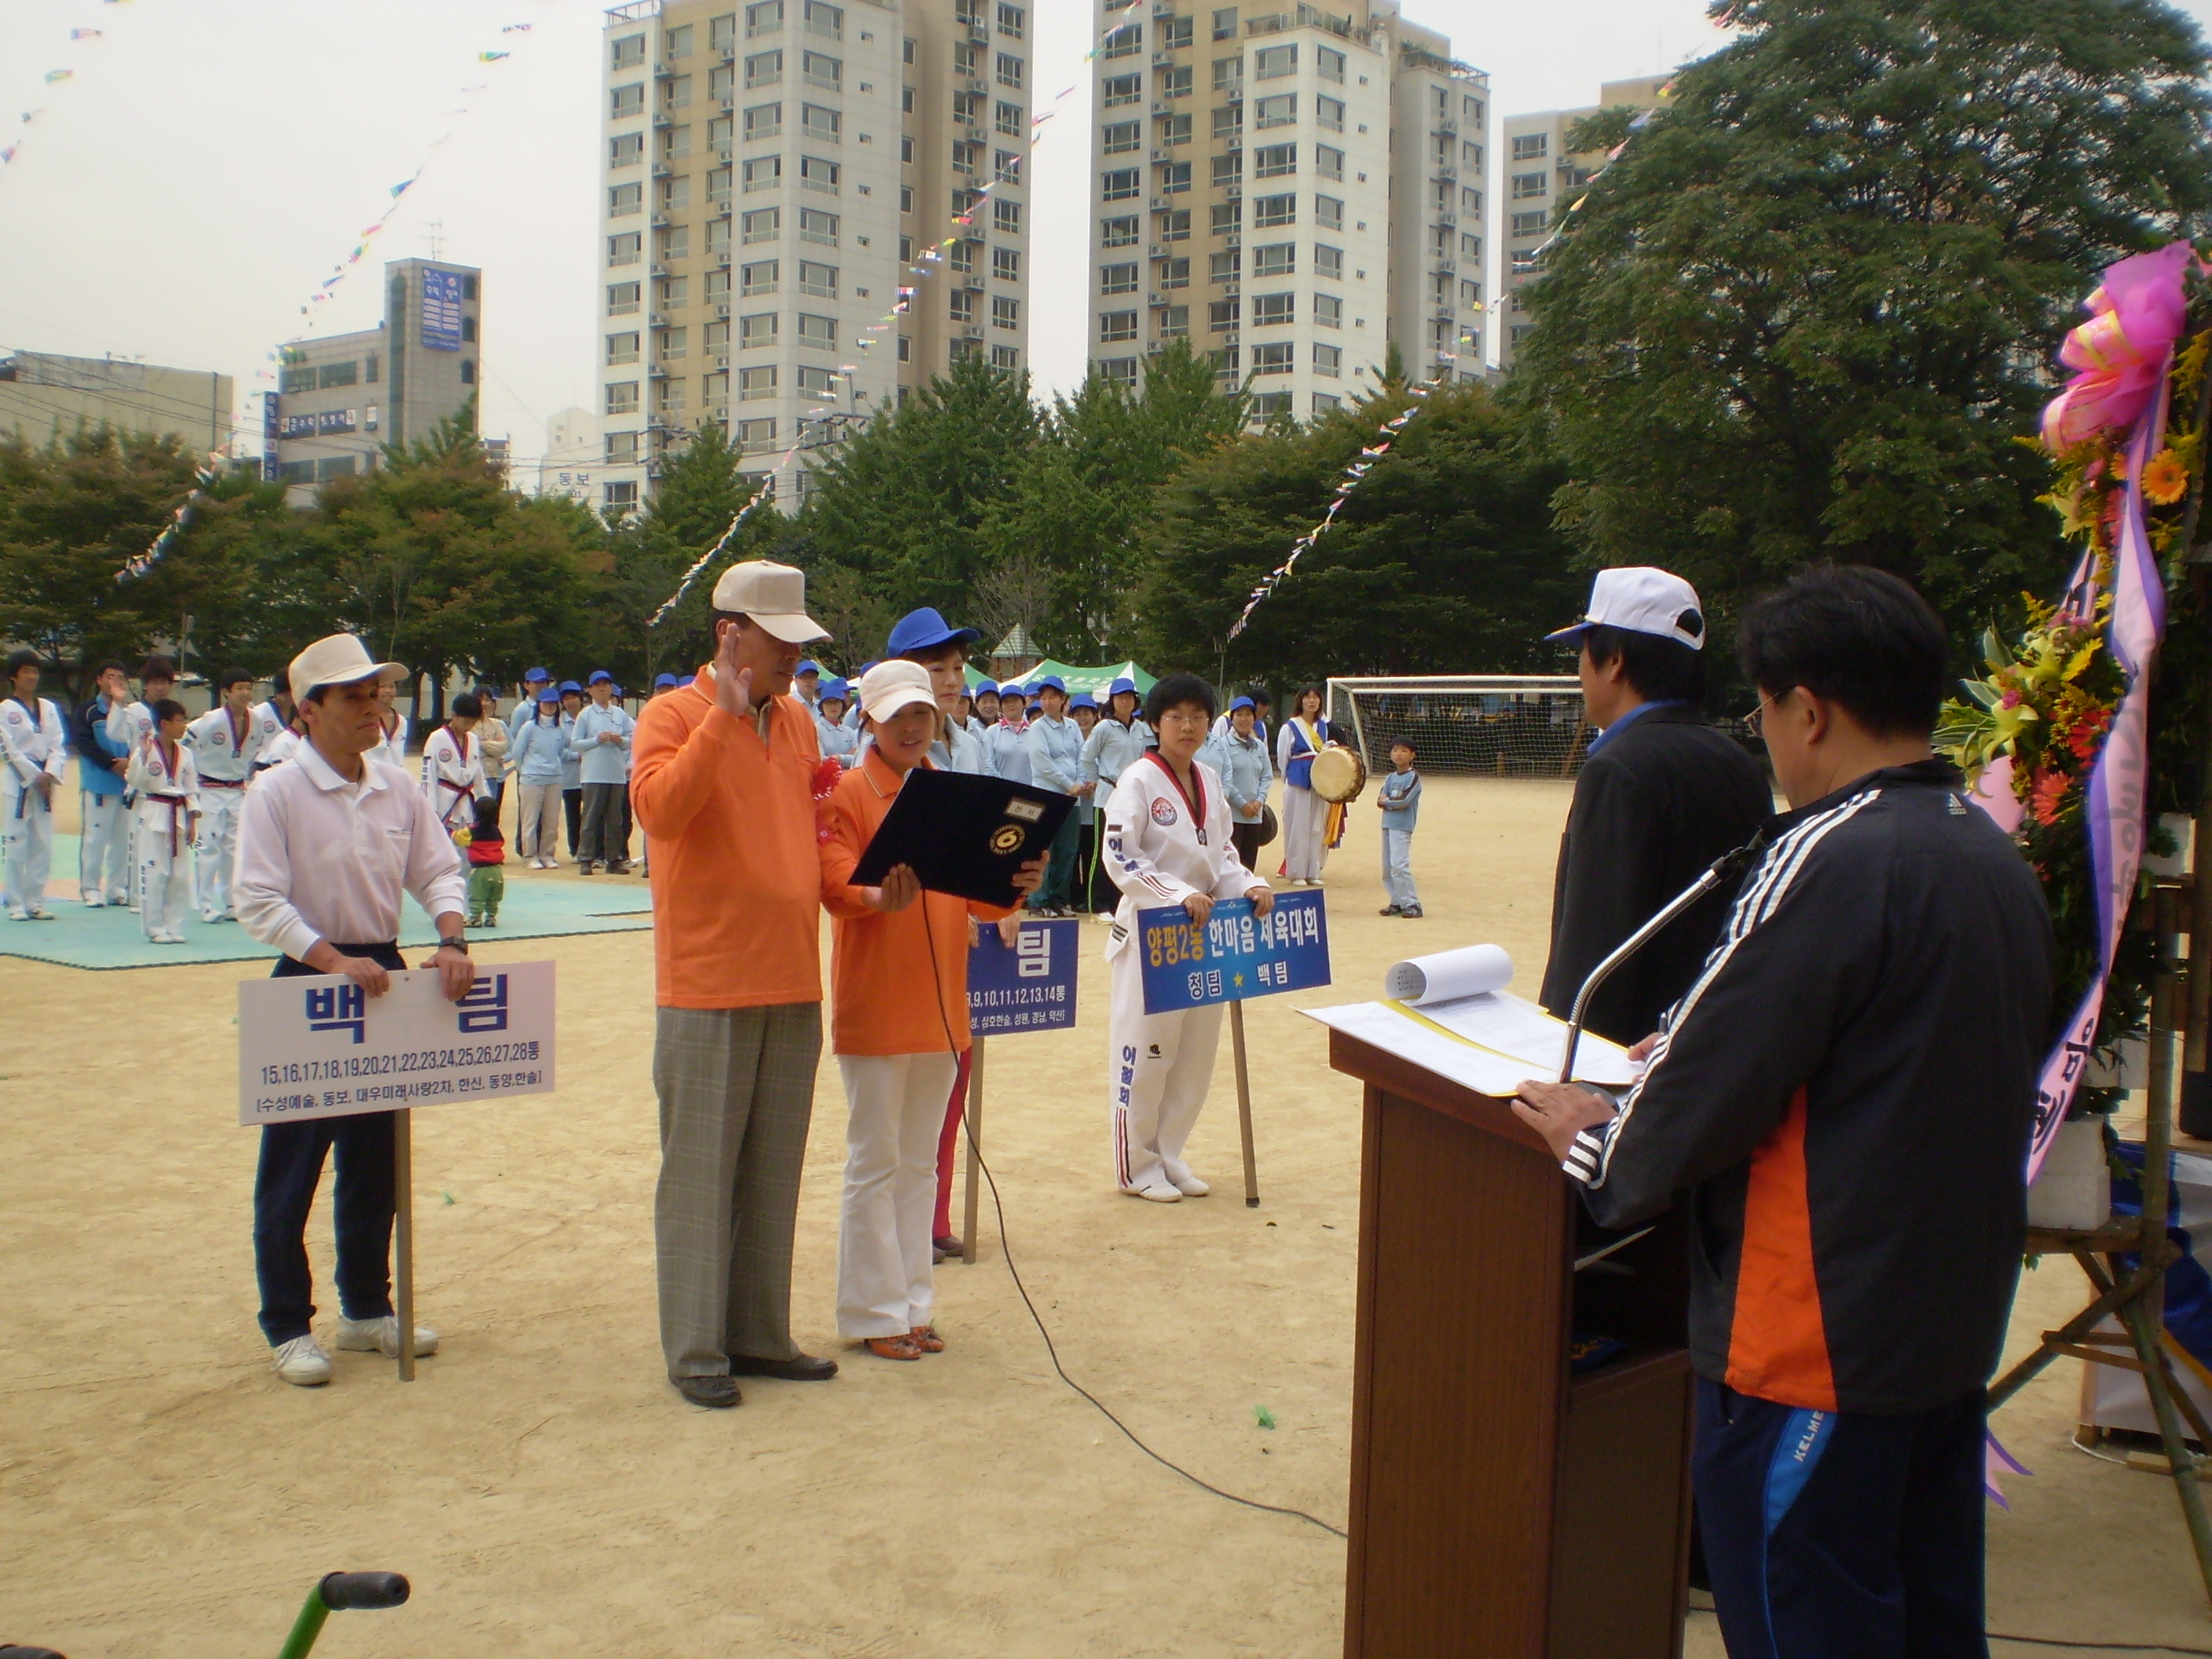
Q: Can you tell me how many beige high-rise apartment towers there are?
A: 3